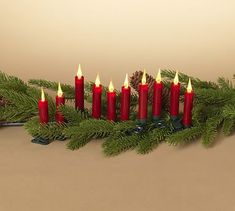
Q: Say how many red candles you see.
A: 10